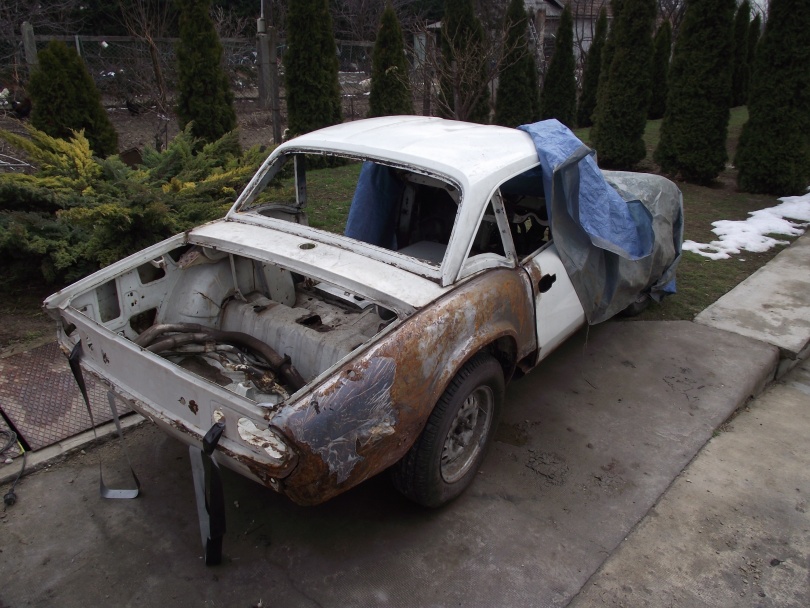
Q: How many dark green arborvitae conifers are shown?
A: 14